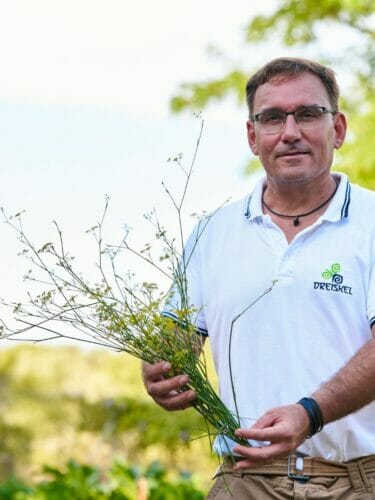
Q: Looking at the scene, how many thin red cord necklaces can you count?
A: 0